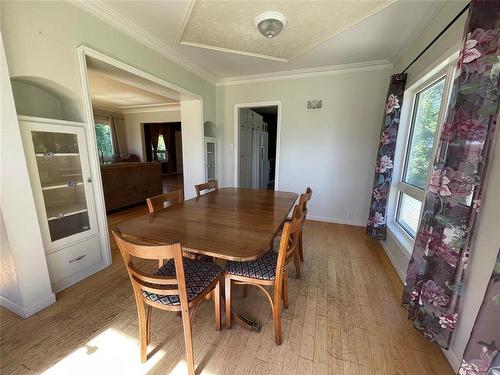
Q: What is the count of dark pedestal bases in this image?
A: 1